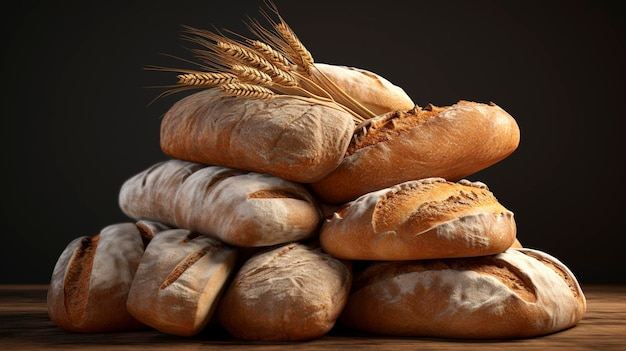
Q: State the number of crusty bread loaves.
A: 9